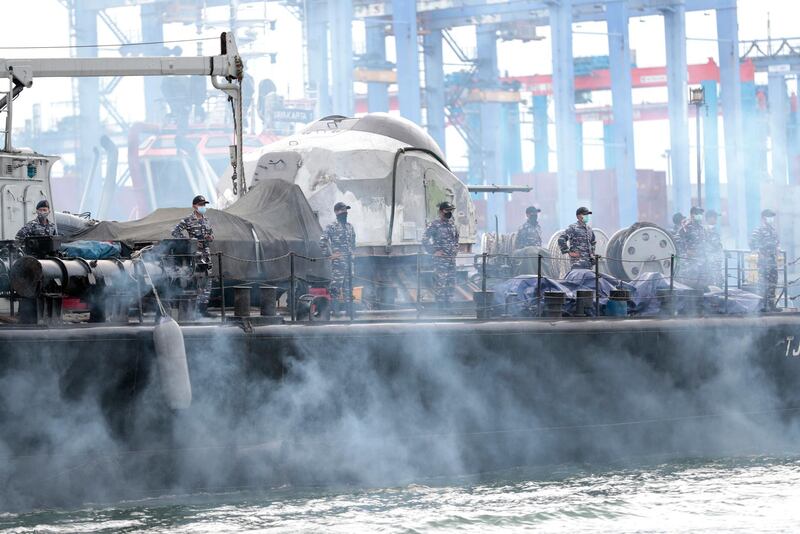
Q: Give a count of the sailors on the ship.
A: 10